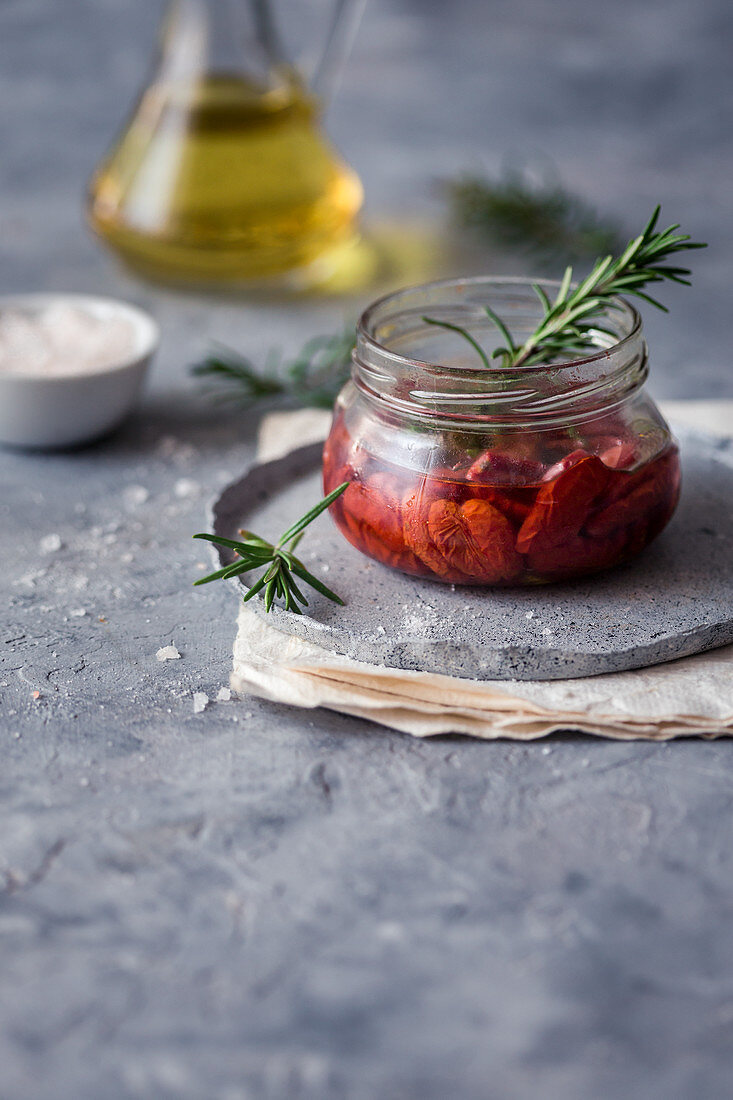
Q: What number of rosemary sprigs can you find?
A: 4